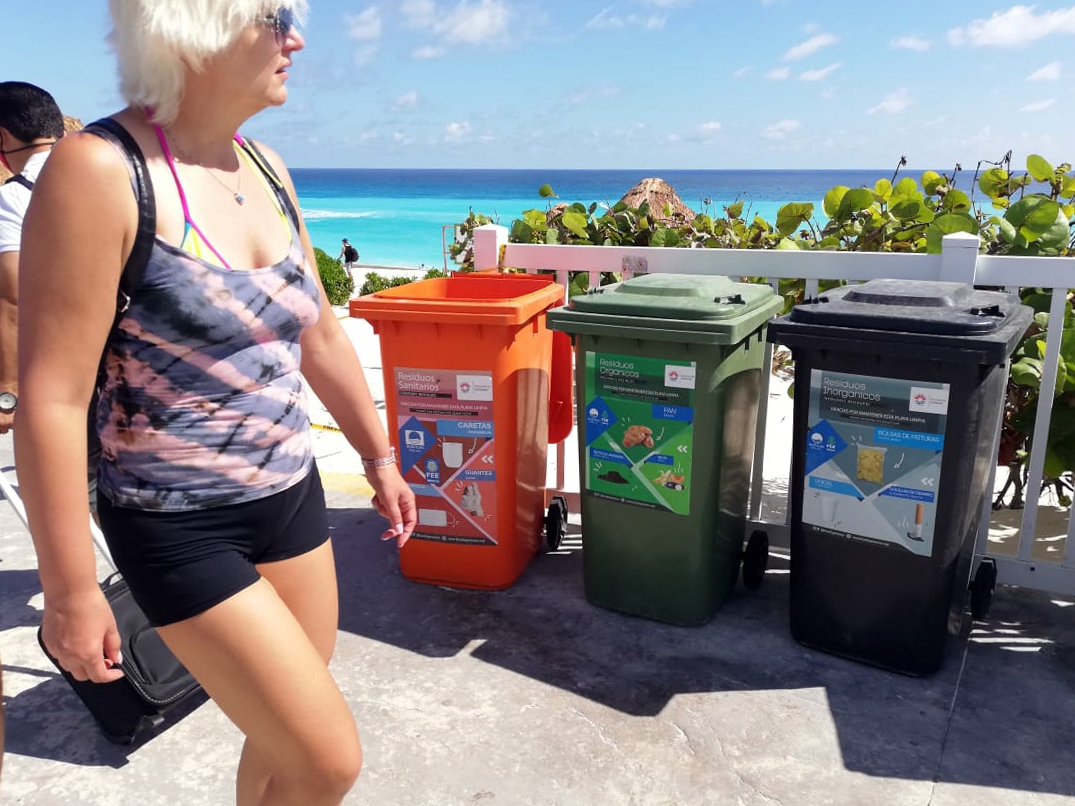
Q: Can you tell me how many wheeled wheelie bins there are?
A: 3